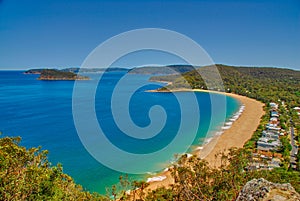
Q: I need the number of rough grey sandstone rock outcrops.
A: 1